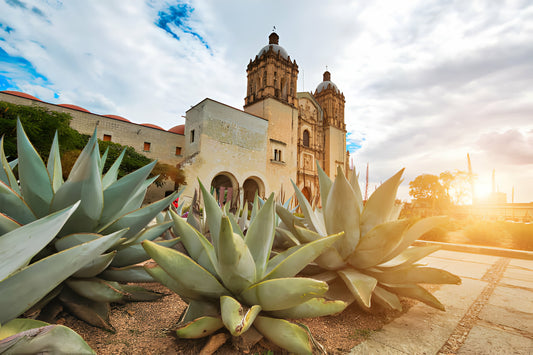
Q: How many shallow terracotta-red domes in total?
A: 5